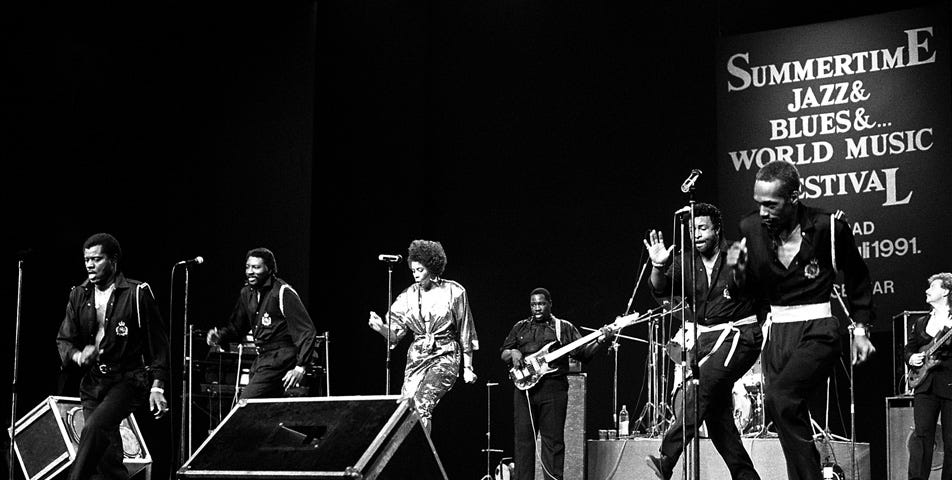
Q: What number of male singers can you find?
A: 4